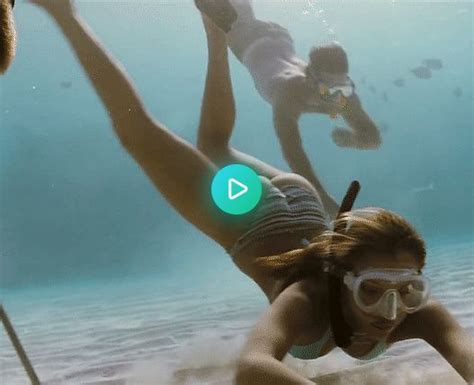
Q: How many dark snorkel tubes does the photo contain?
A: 1